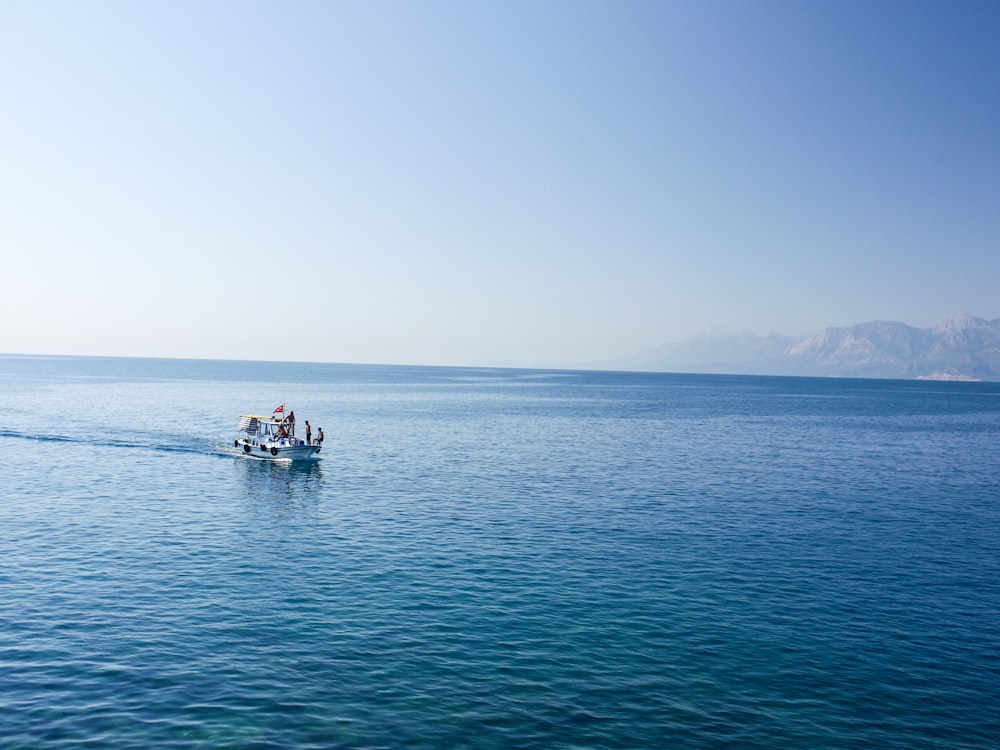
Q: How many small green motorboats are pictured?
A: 0